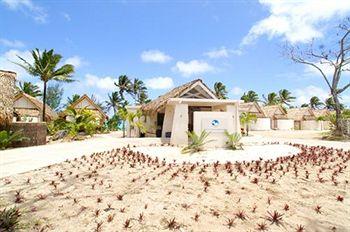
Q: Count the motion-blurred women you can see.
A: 0